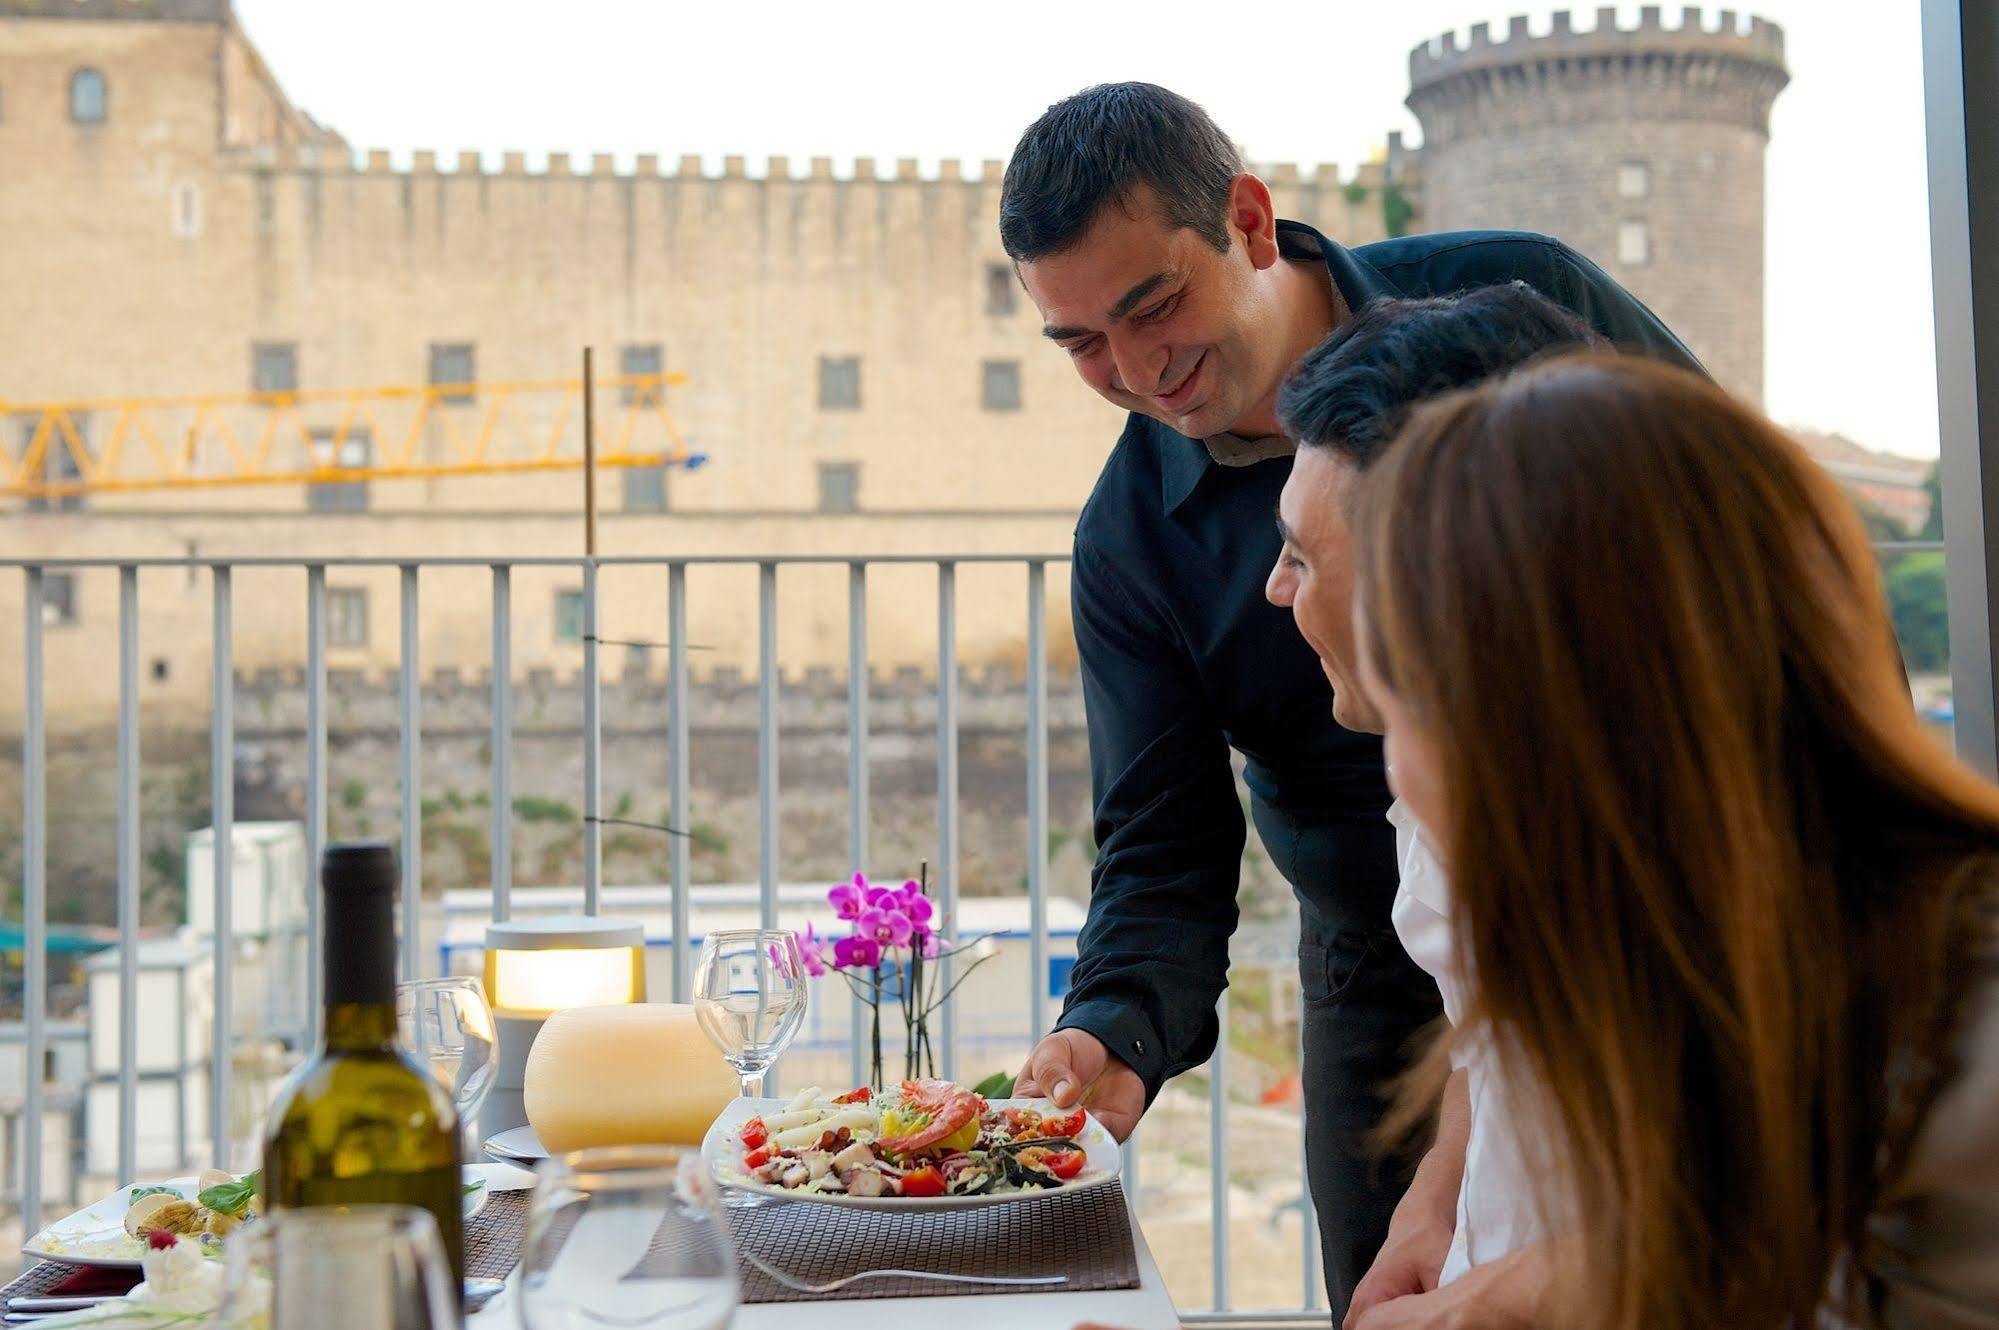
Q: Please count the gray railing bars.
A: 15